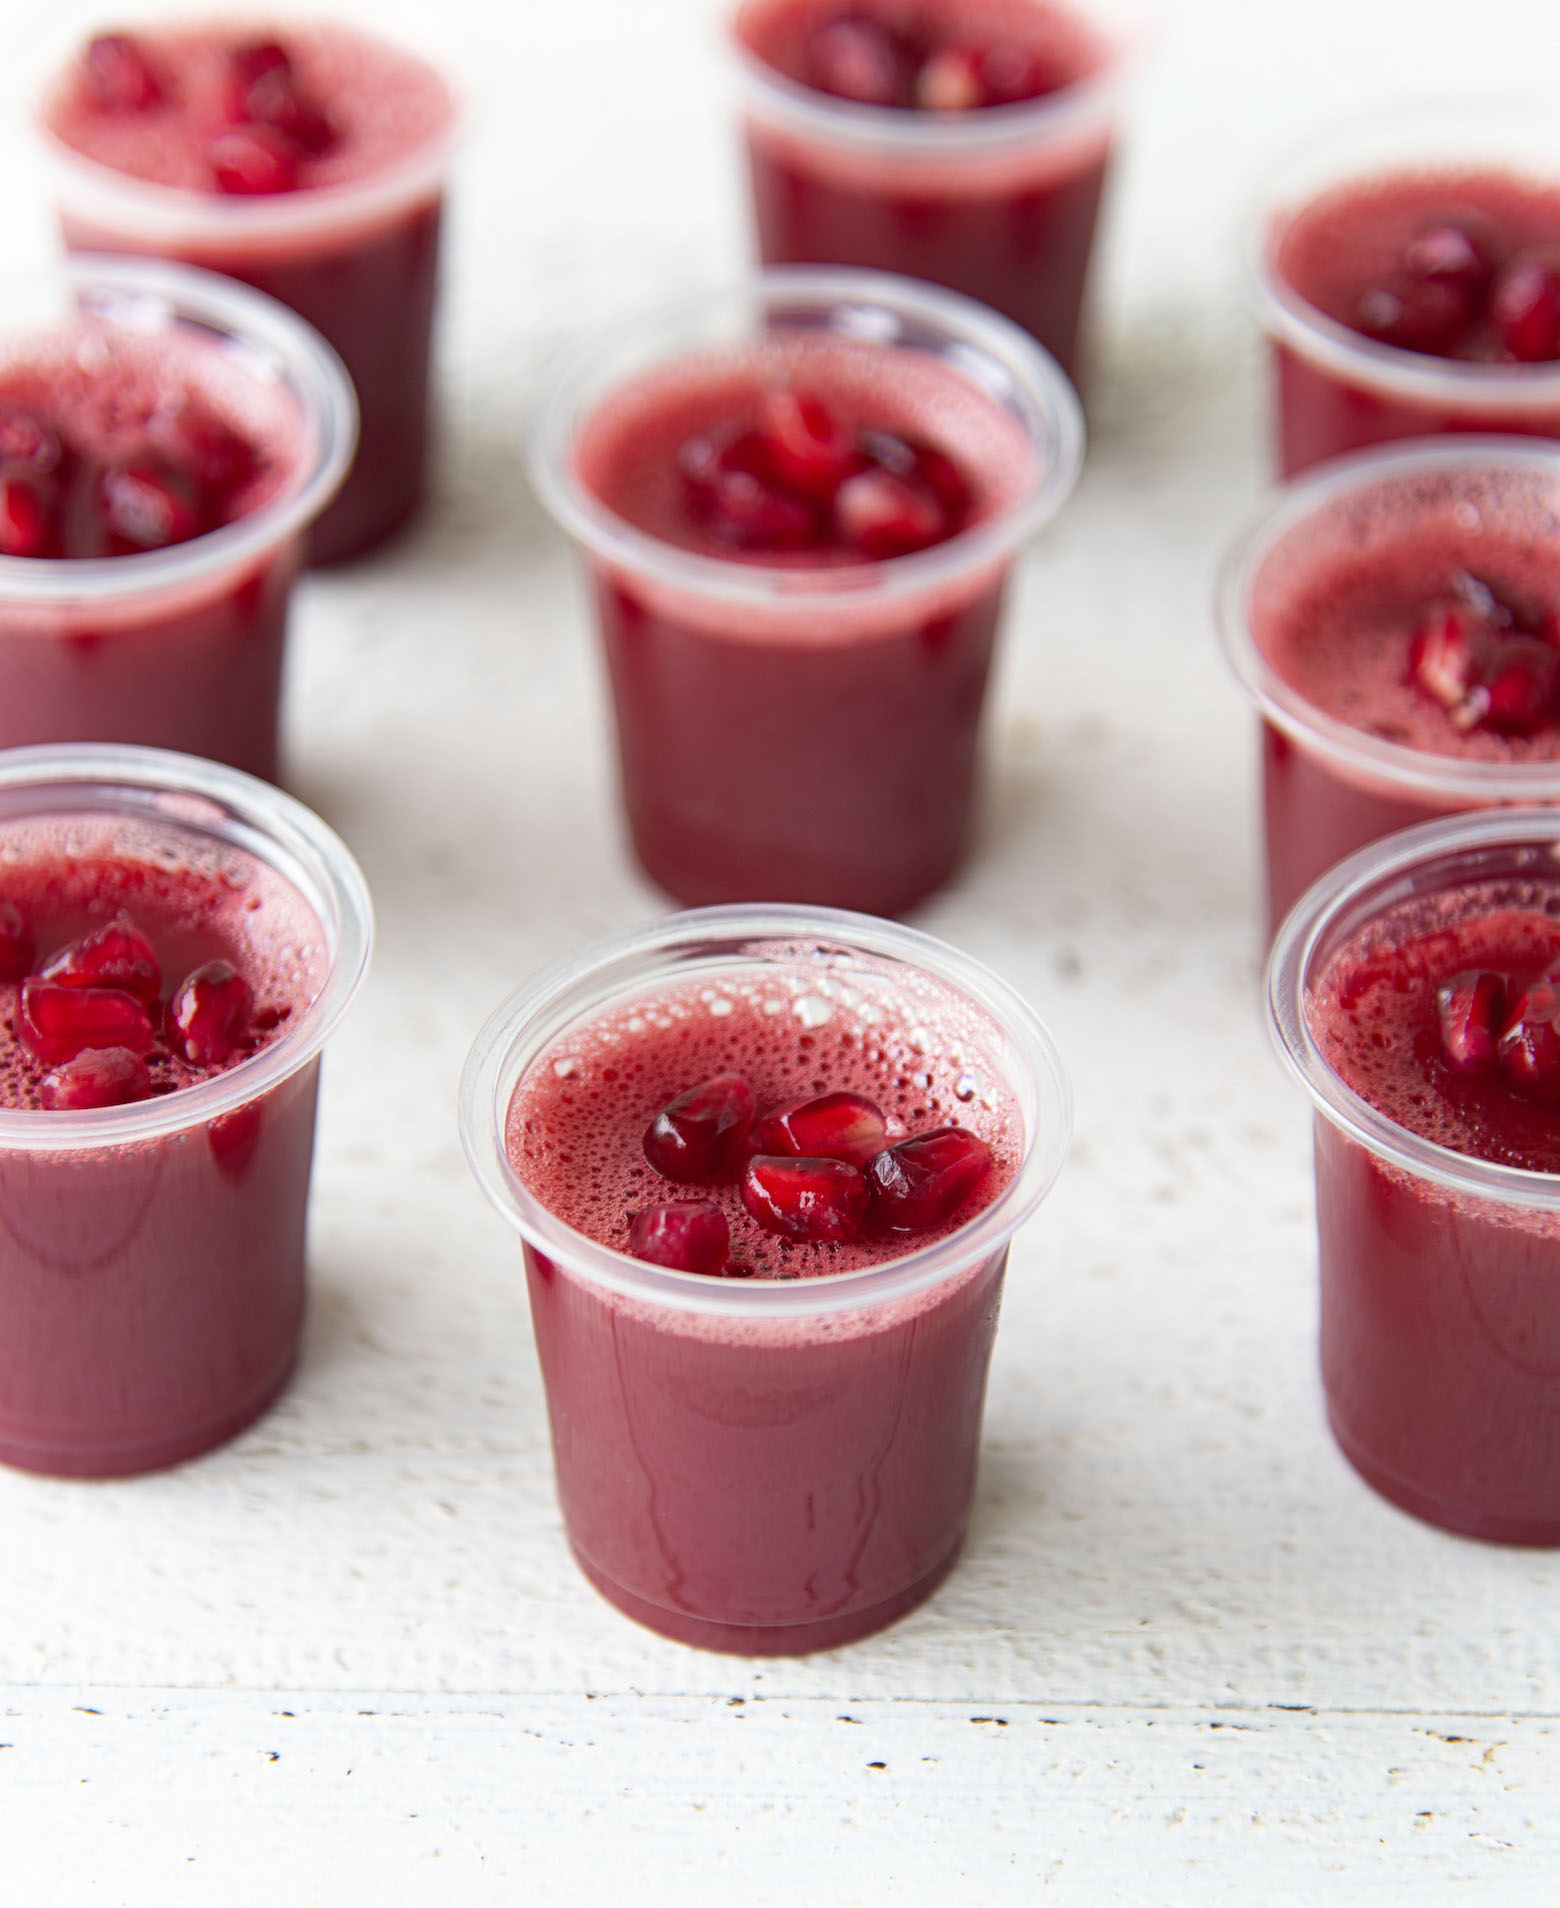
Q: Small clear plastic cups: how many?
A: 9